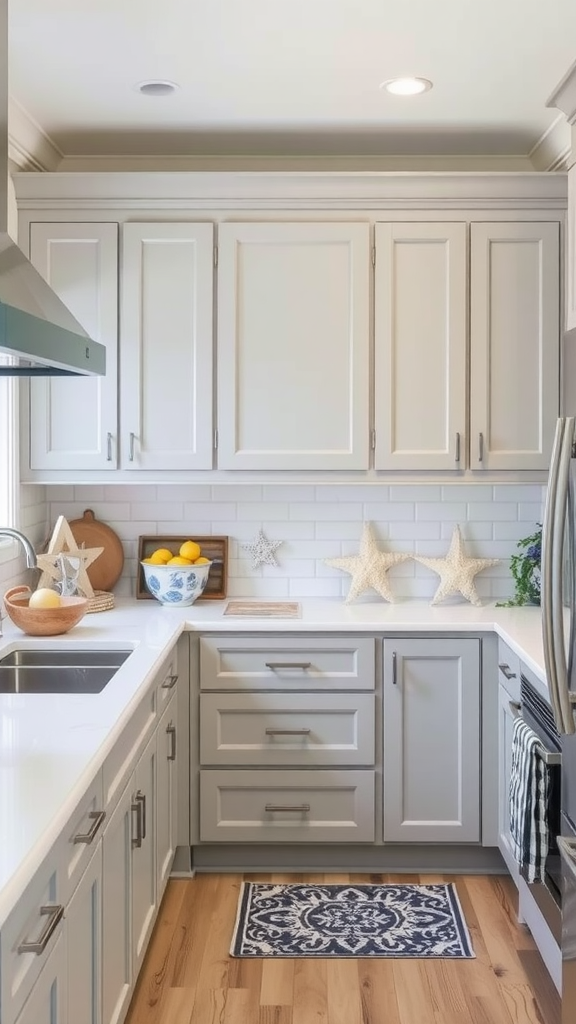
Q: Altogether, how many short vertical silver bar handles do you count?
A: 8